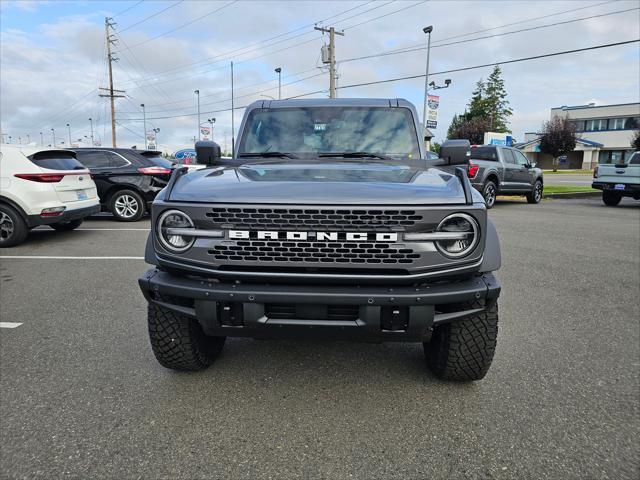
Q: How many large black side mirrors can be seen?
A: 2